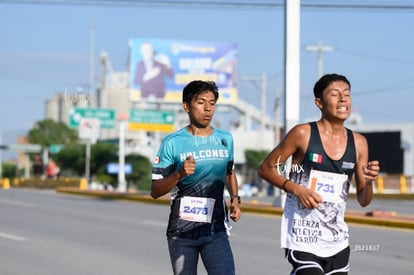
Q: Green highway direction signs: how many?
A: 2